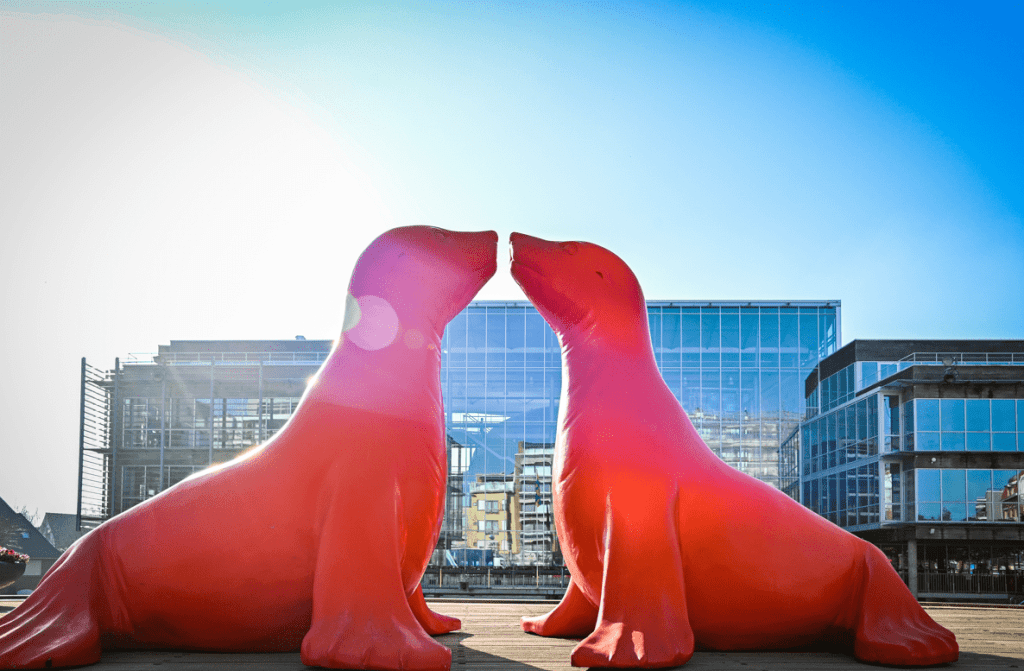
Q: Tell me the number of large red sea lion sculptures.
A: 2